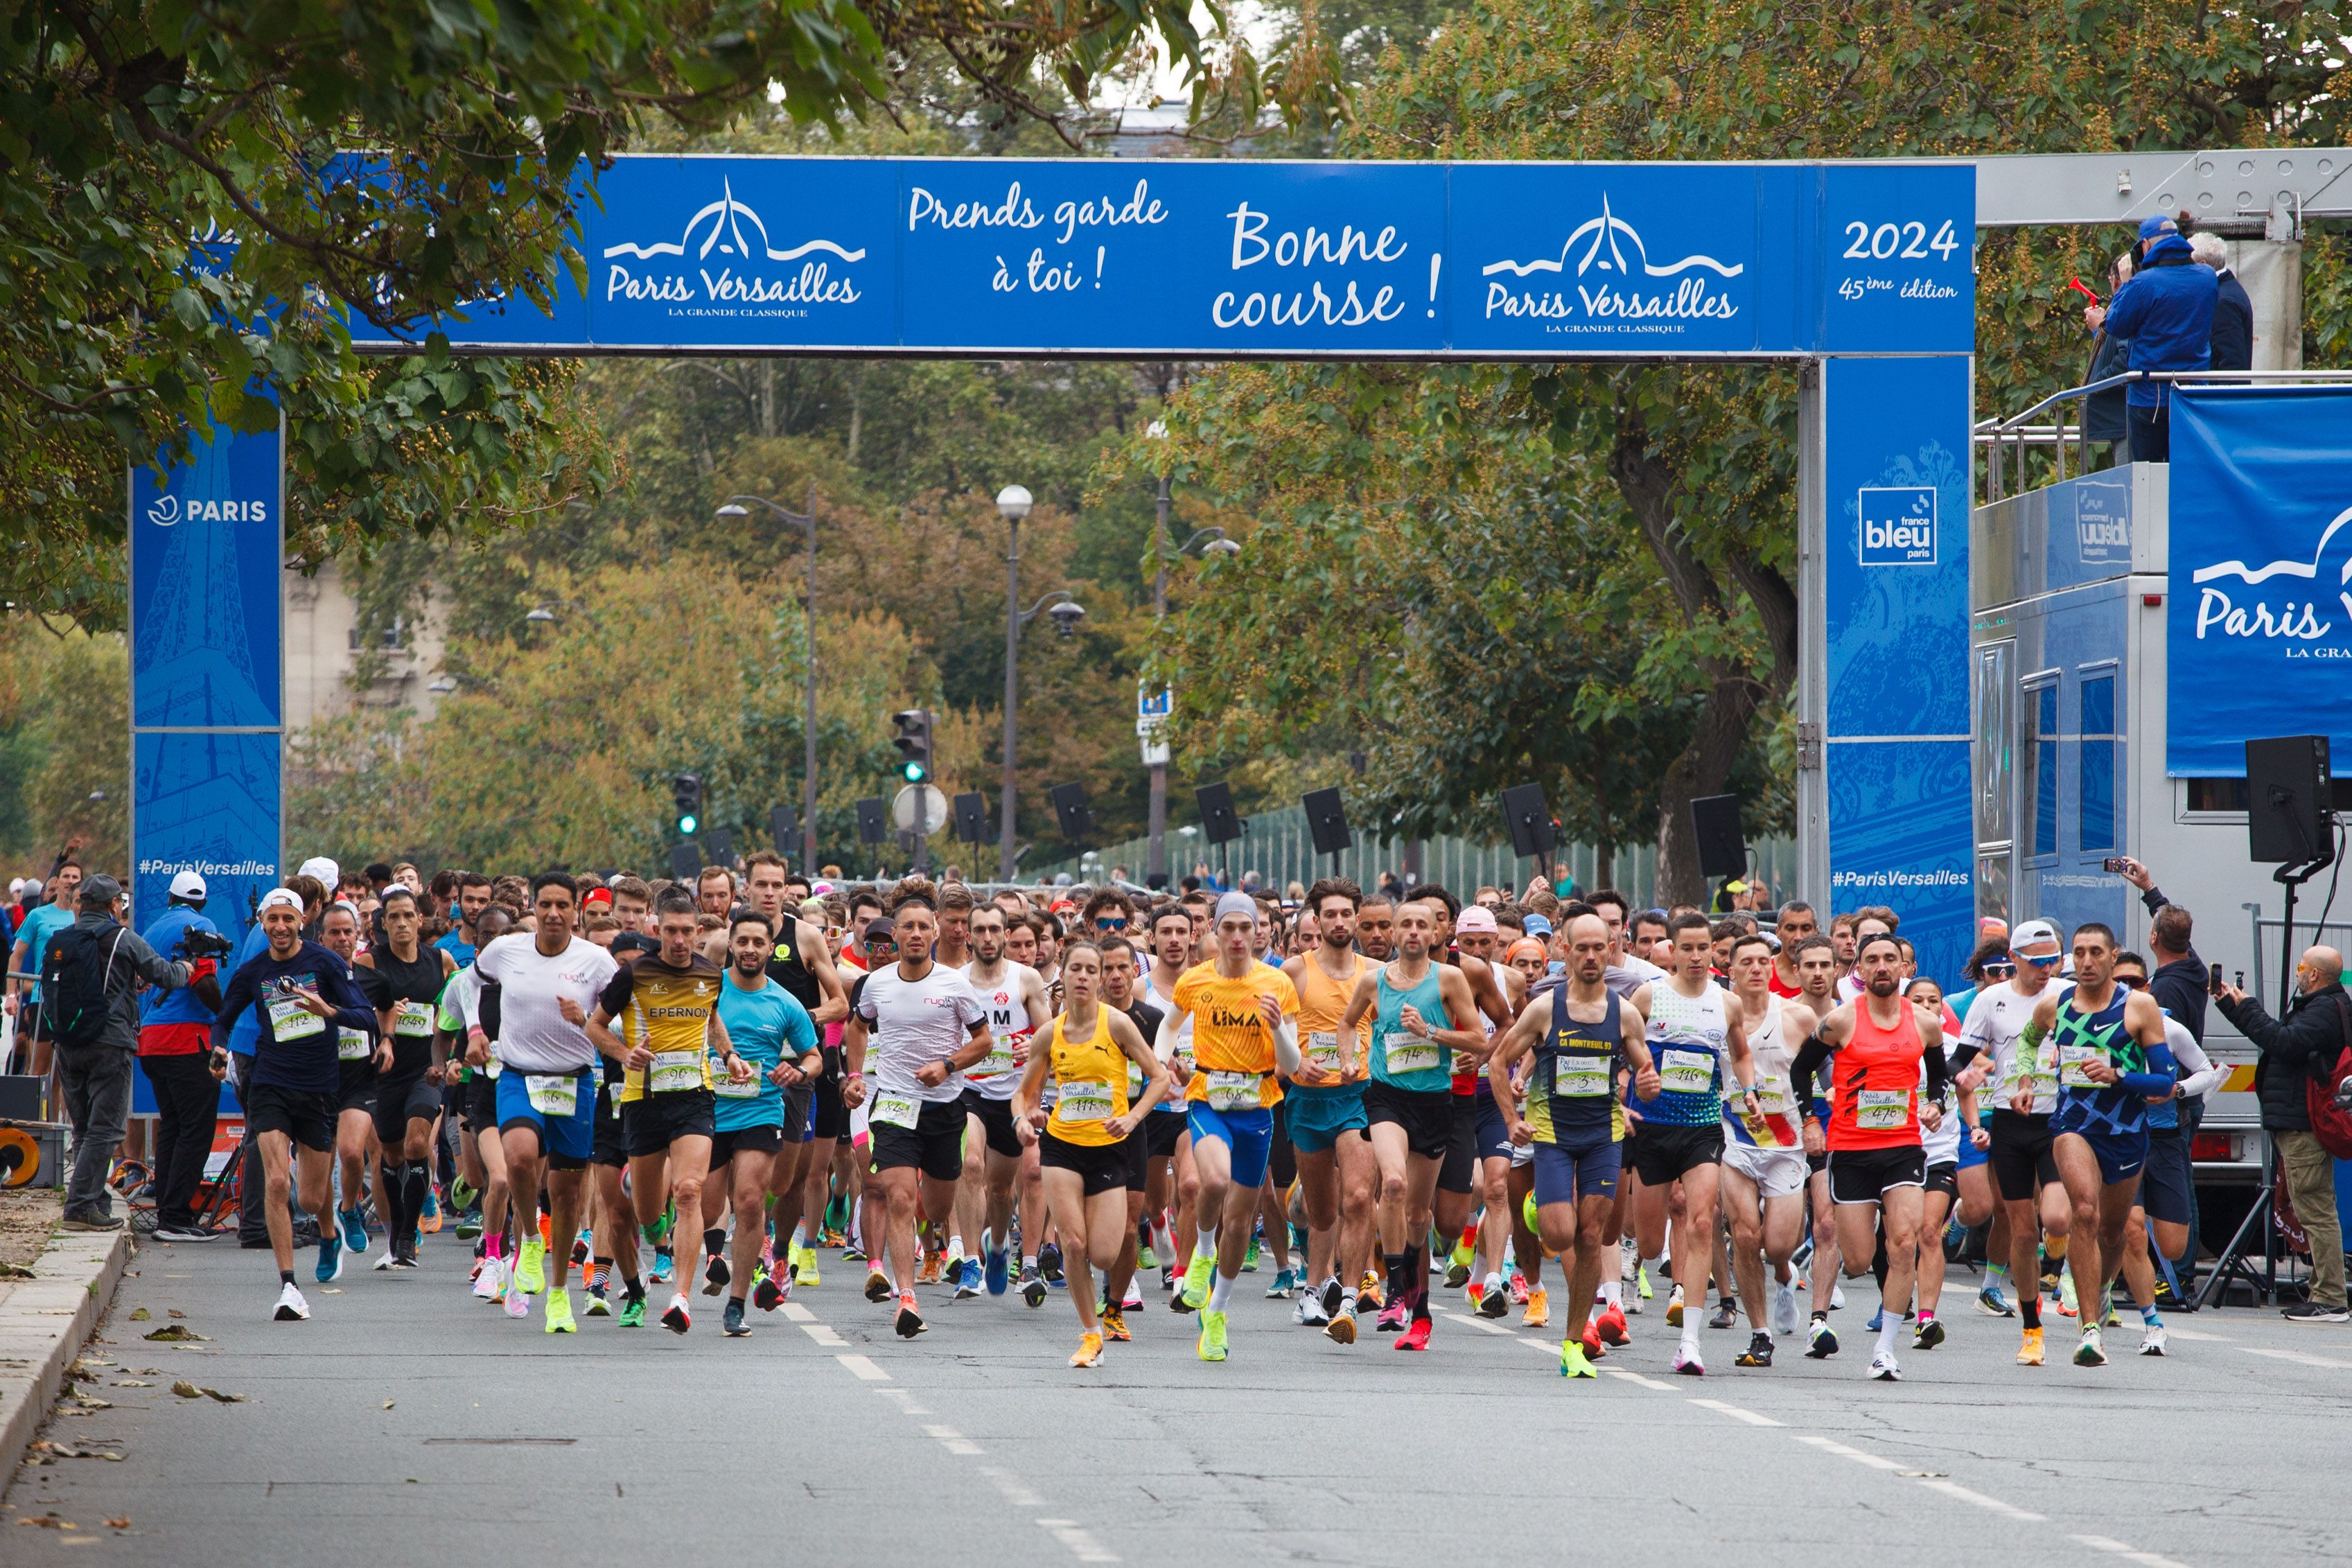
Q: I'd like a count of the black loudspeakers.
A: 11